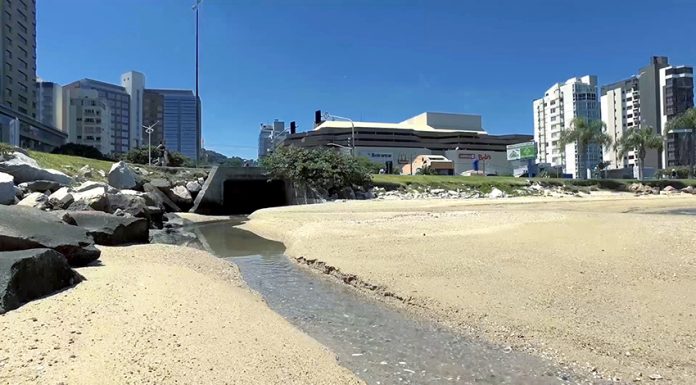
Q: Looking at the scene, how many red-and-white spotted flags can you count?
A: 0